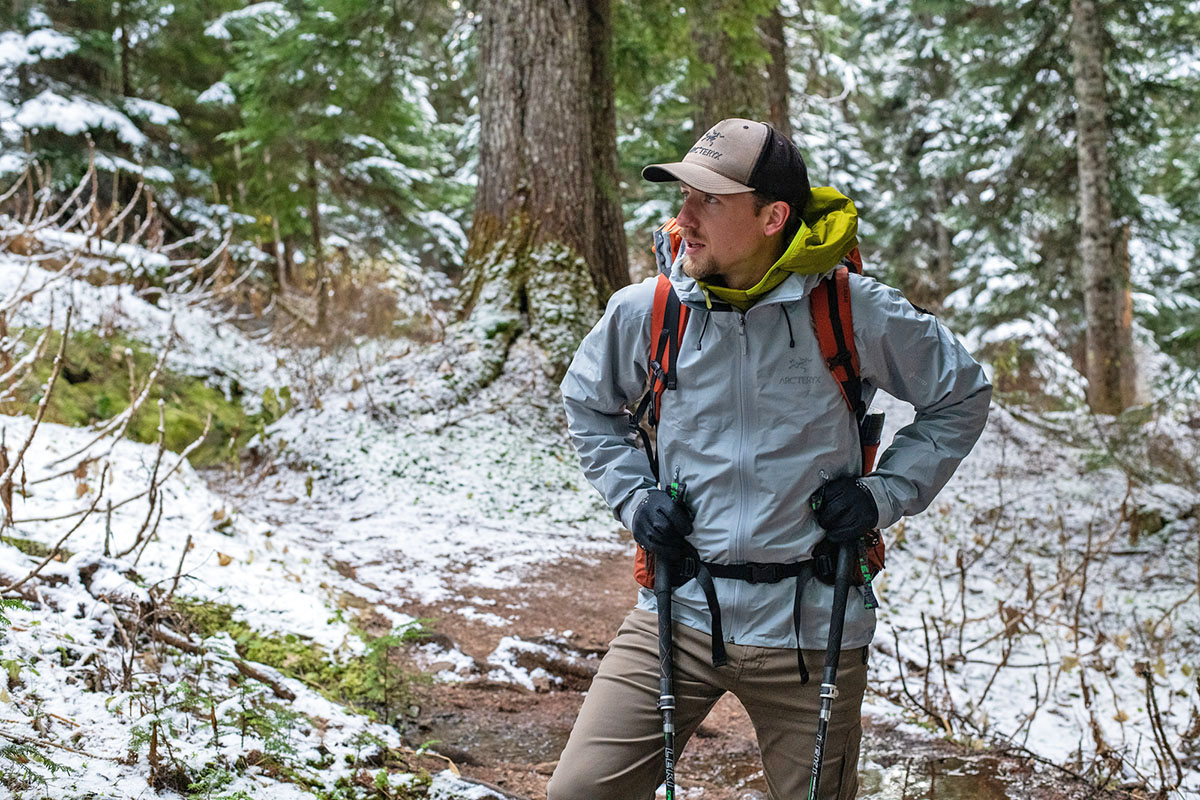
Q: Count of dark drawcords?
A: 2